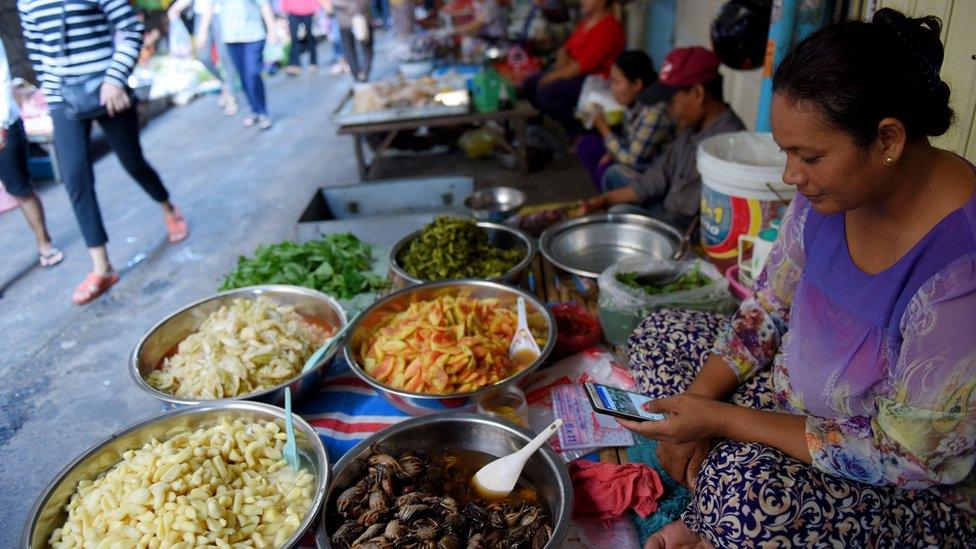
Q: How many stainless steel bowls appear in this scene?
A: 7